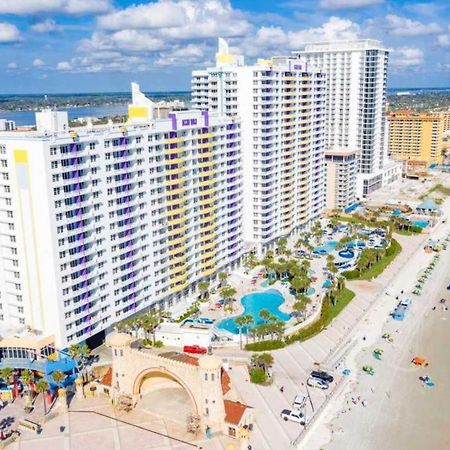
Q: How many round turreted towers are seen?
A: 2